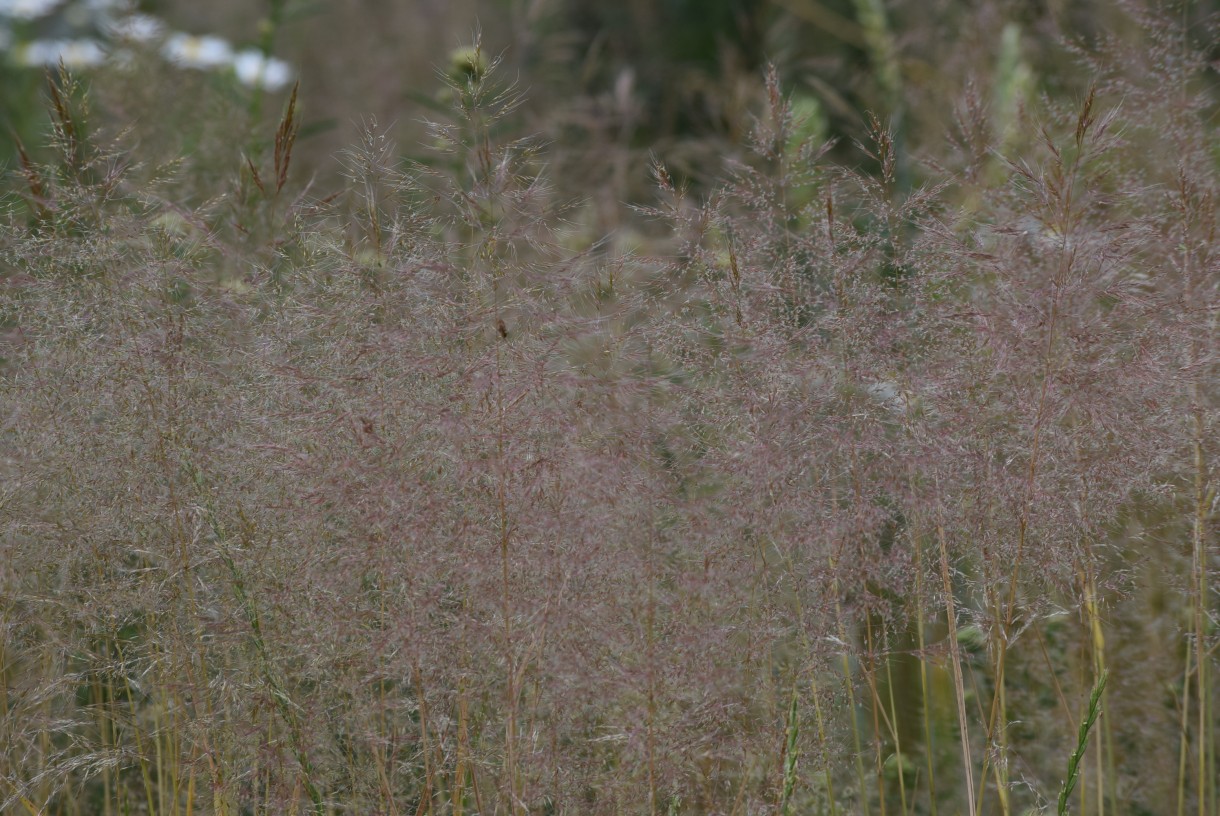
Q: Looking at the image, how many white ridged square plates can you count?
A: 0